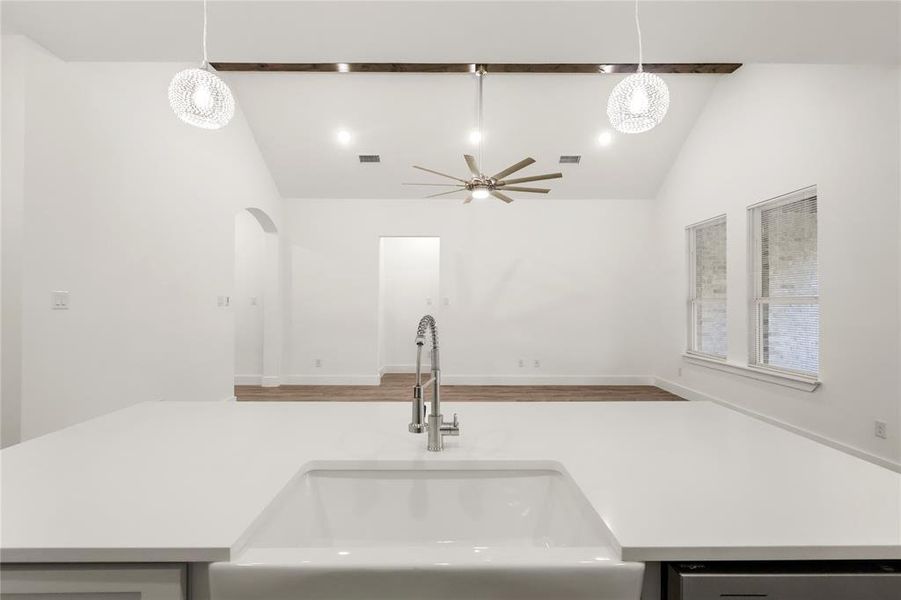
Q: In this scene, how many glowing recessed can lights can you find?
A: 3